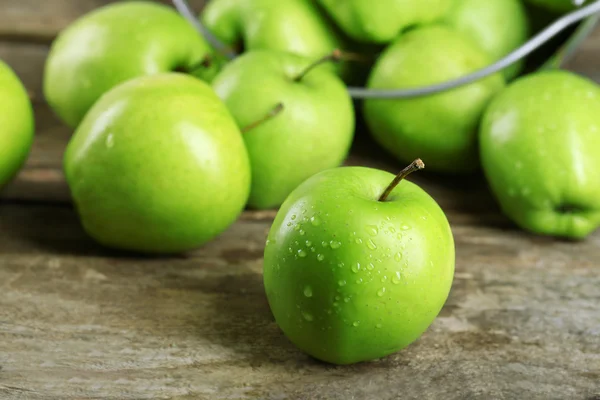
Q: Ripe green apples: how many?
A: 11